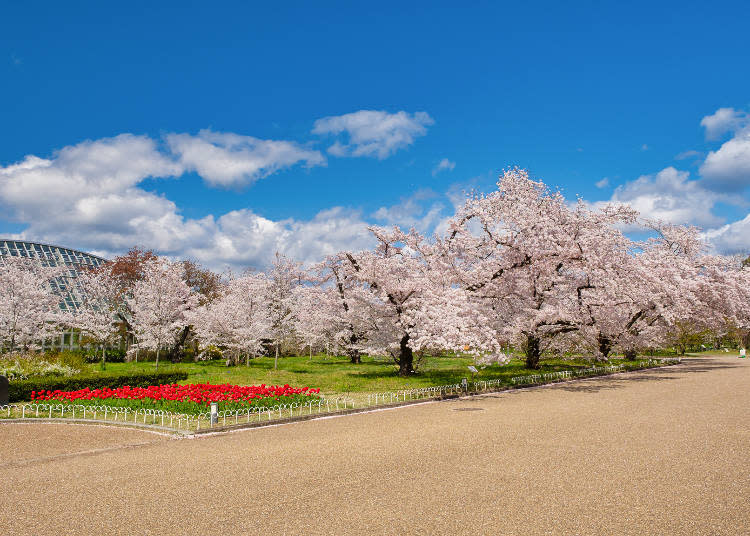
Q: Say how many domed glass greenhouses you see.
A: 1